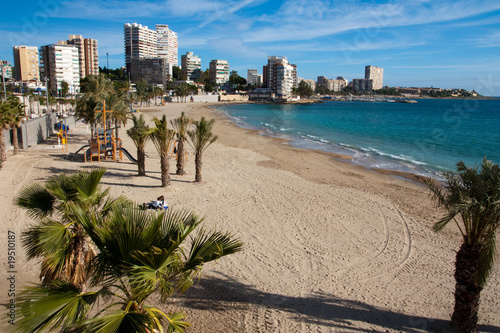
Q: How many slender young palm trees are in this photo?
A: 4